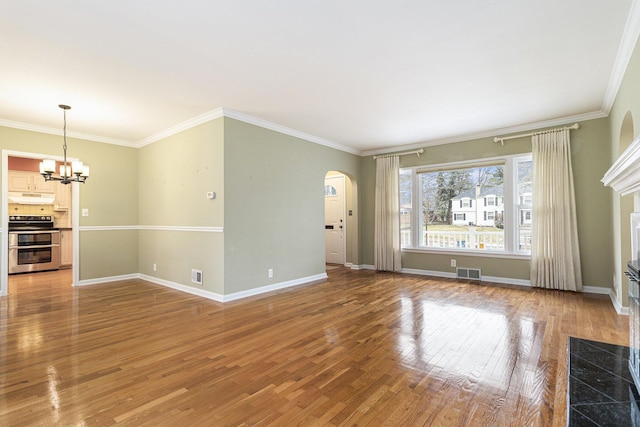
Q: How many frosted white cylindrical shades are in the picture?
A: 5